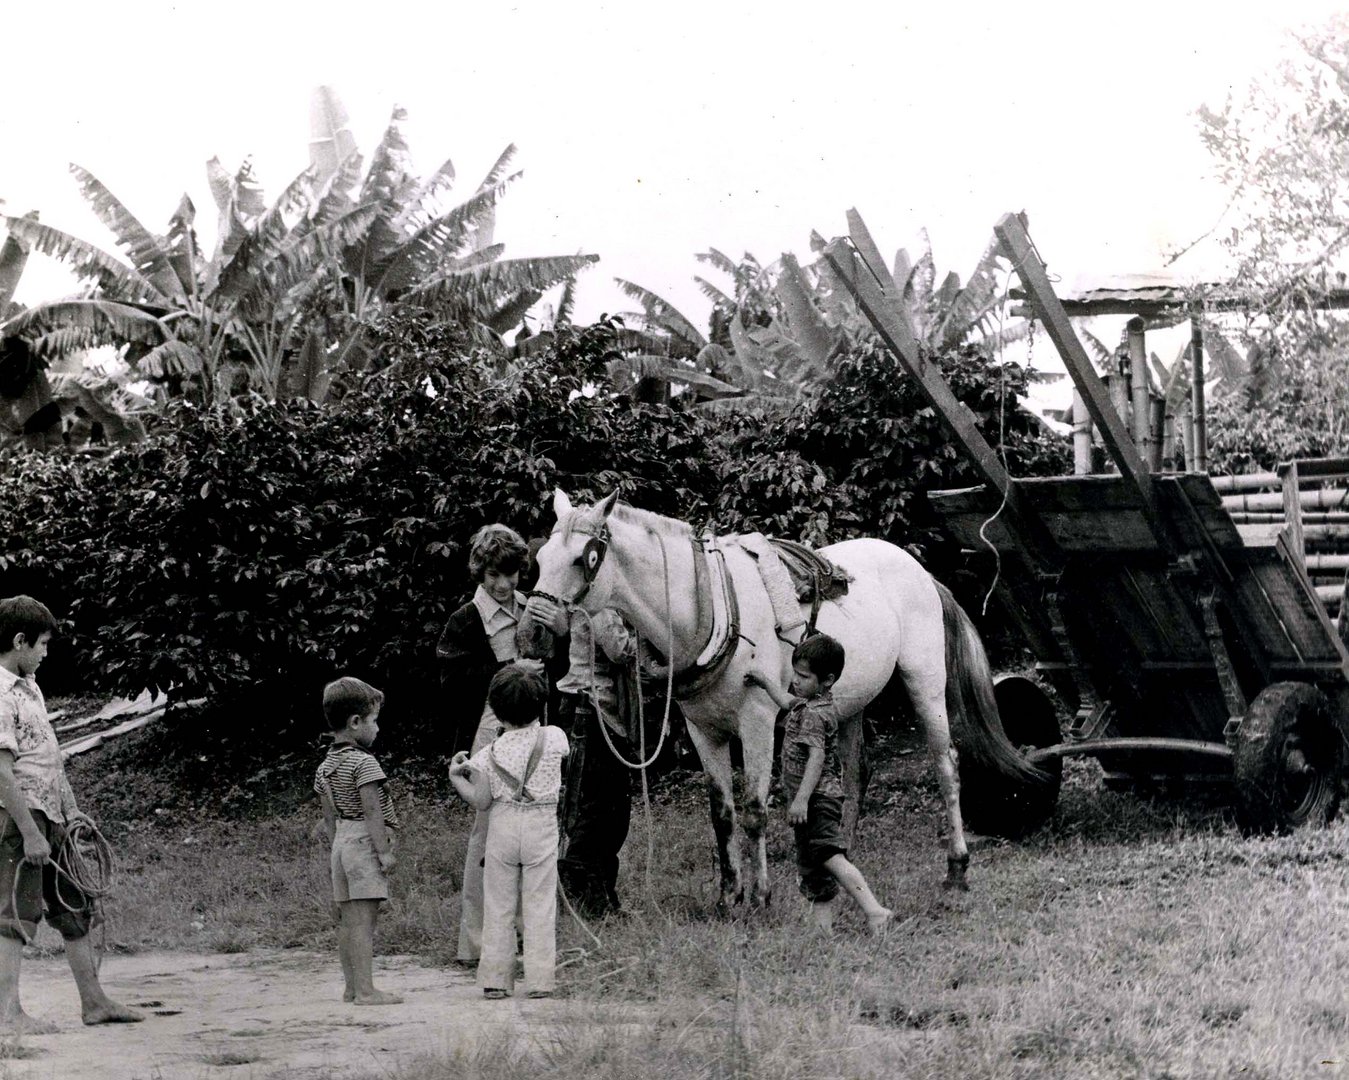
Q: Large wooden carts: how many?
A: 1